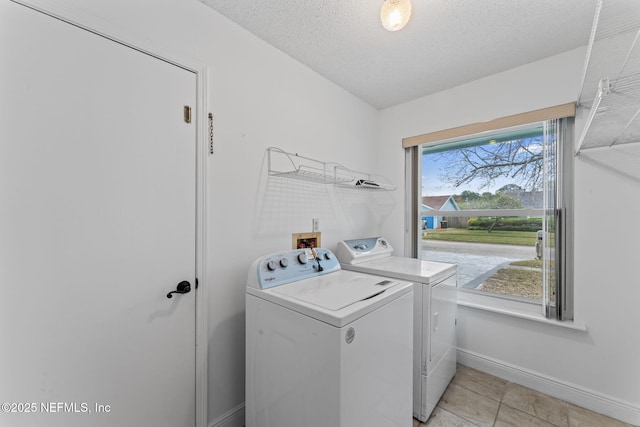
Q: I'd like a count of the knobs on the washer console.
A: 5